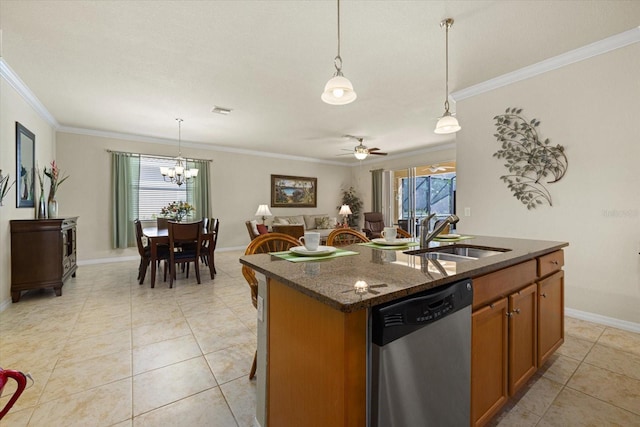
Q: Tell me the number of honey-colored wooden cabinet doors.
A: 3